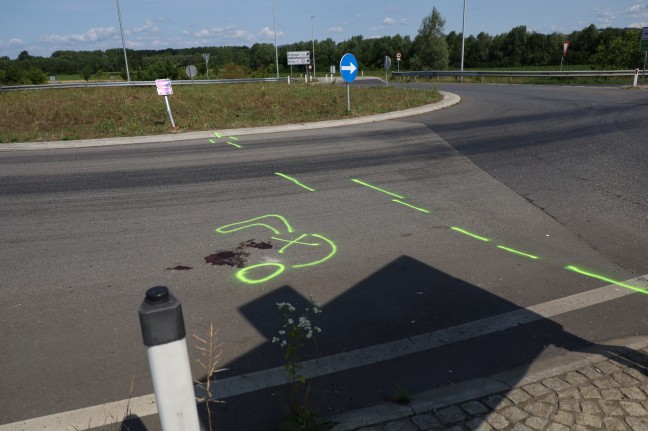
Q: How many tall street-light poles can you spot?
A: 4